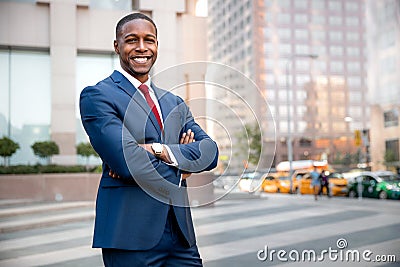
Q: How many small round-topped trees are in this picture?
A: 3